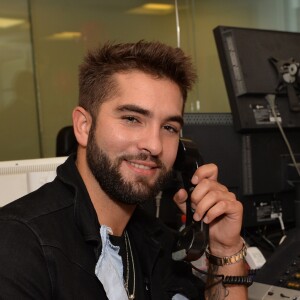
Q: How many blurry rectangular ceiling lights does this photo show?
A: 3